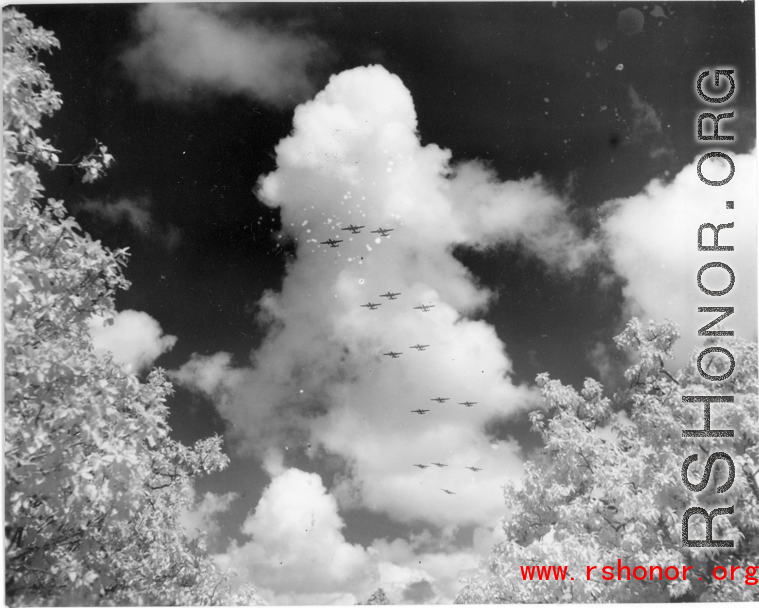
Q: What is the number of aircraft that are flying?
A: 15